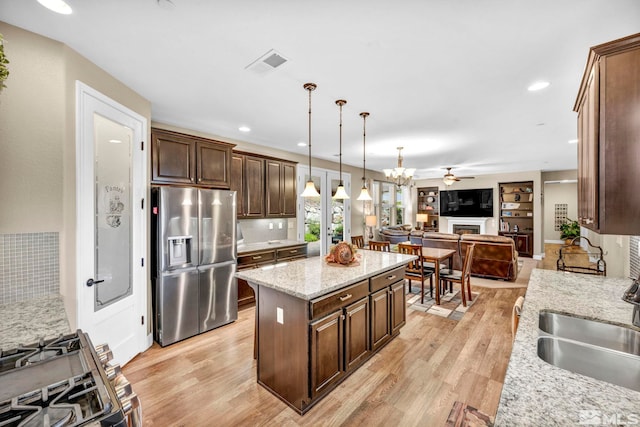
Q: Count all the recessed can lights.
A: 5